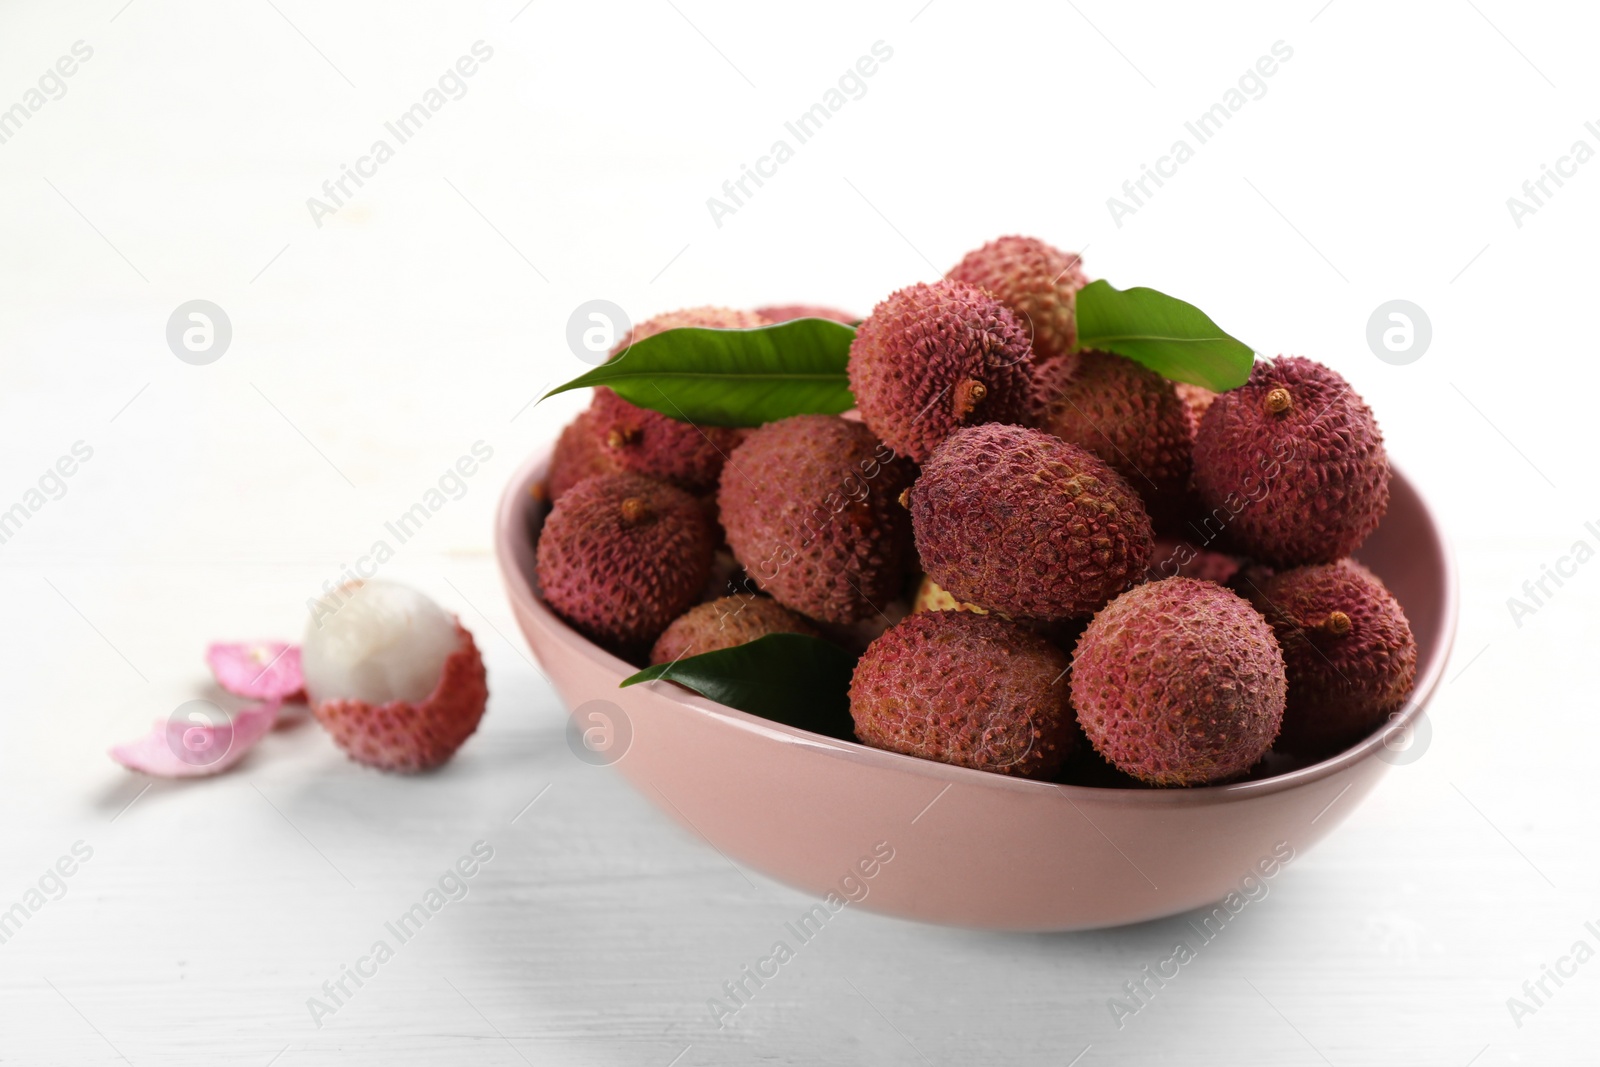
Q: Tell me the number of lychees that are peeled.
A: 1